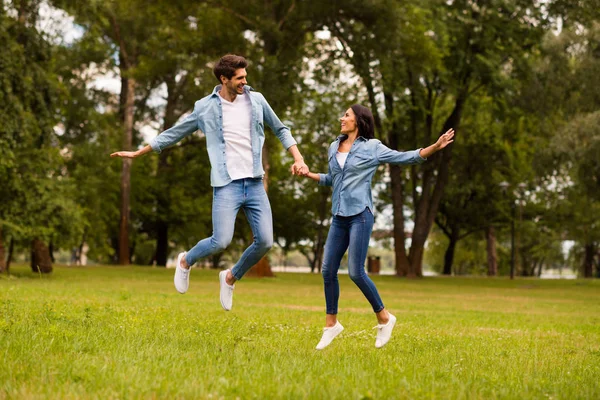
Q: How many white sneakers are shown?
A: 4